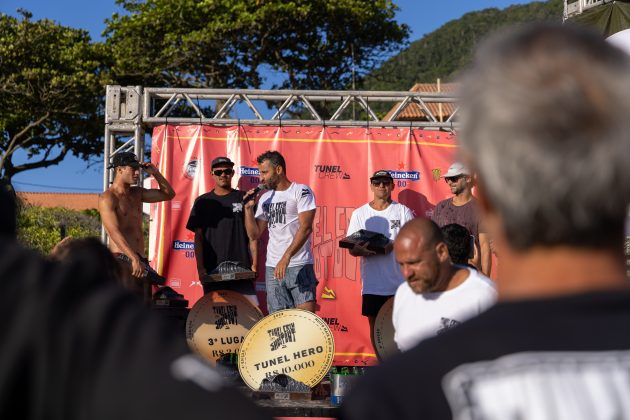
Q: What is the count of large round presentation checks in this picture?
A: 3